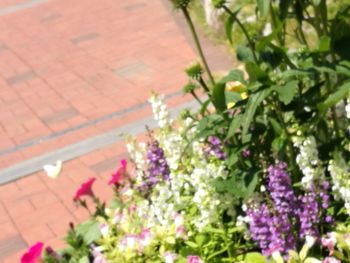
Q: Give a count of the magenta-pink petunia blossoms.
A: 3